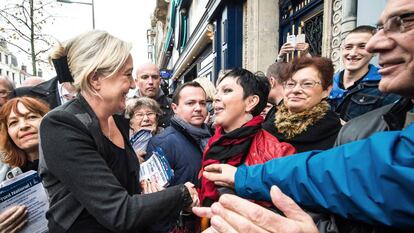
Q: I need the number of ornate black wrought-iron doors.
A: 1